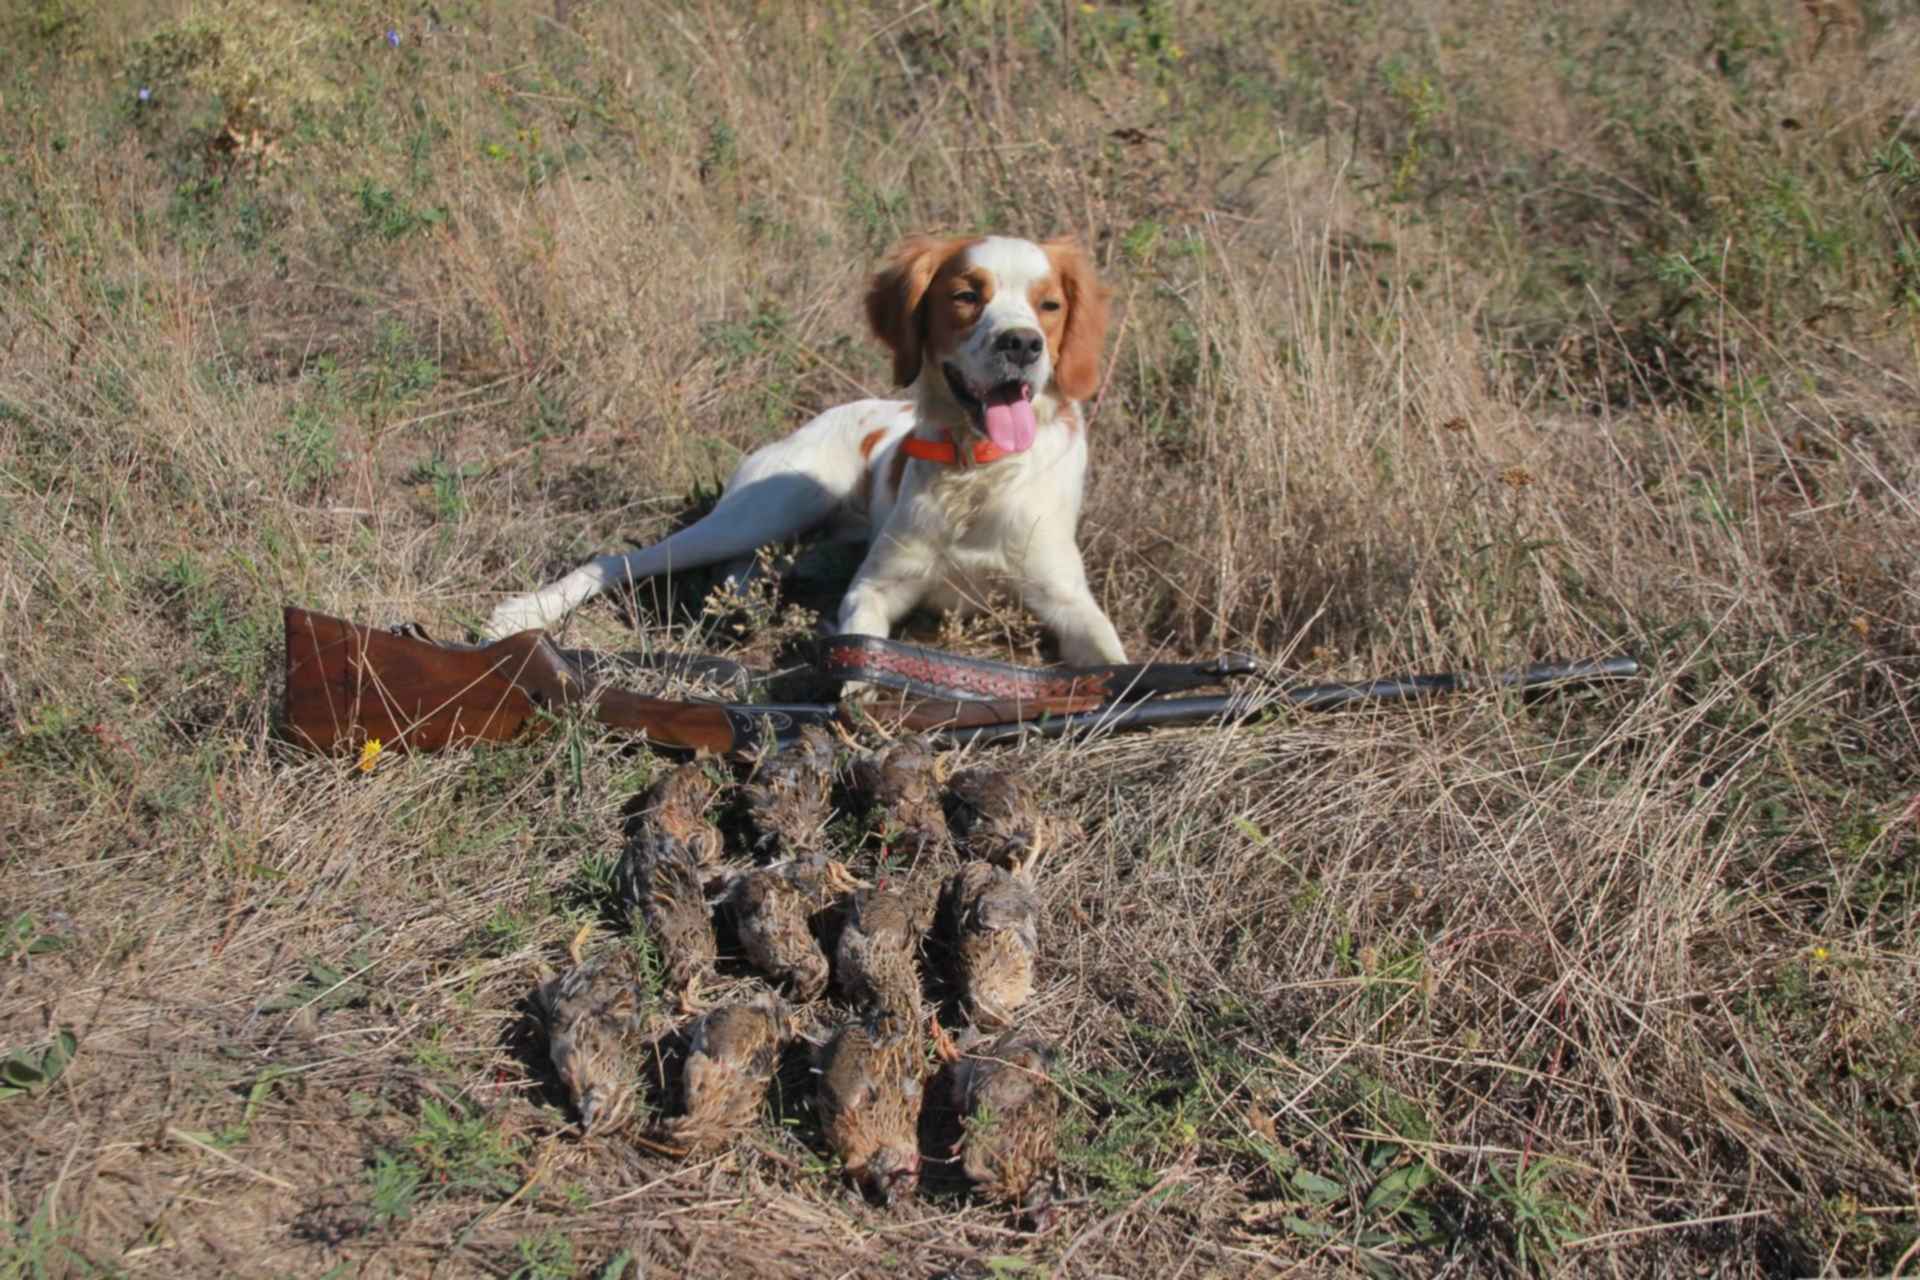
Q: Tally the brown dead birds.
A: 12